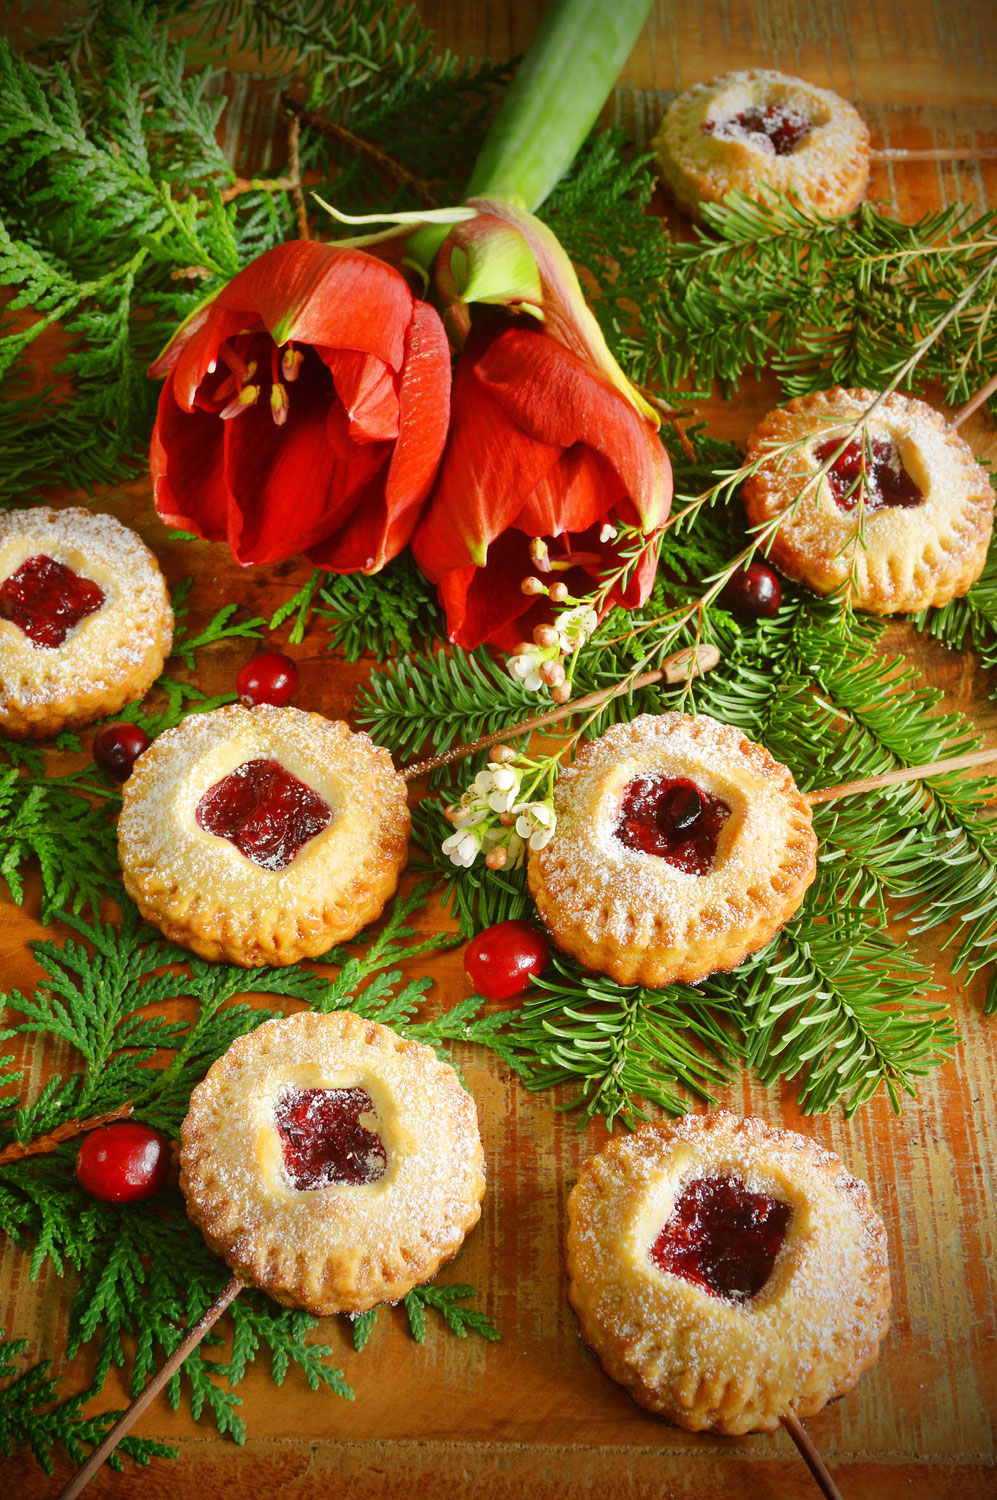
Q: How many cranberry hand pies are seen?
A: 7